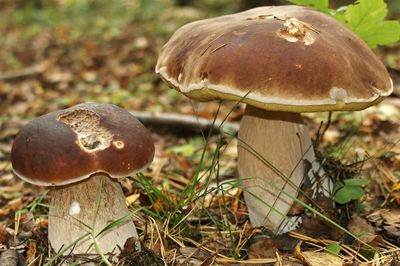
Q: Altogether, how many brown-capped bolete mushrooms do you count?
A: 2